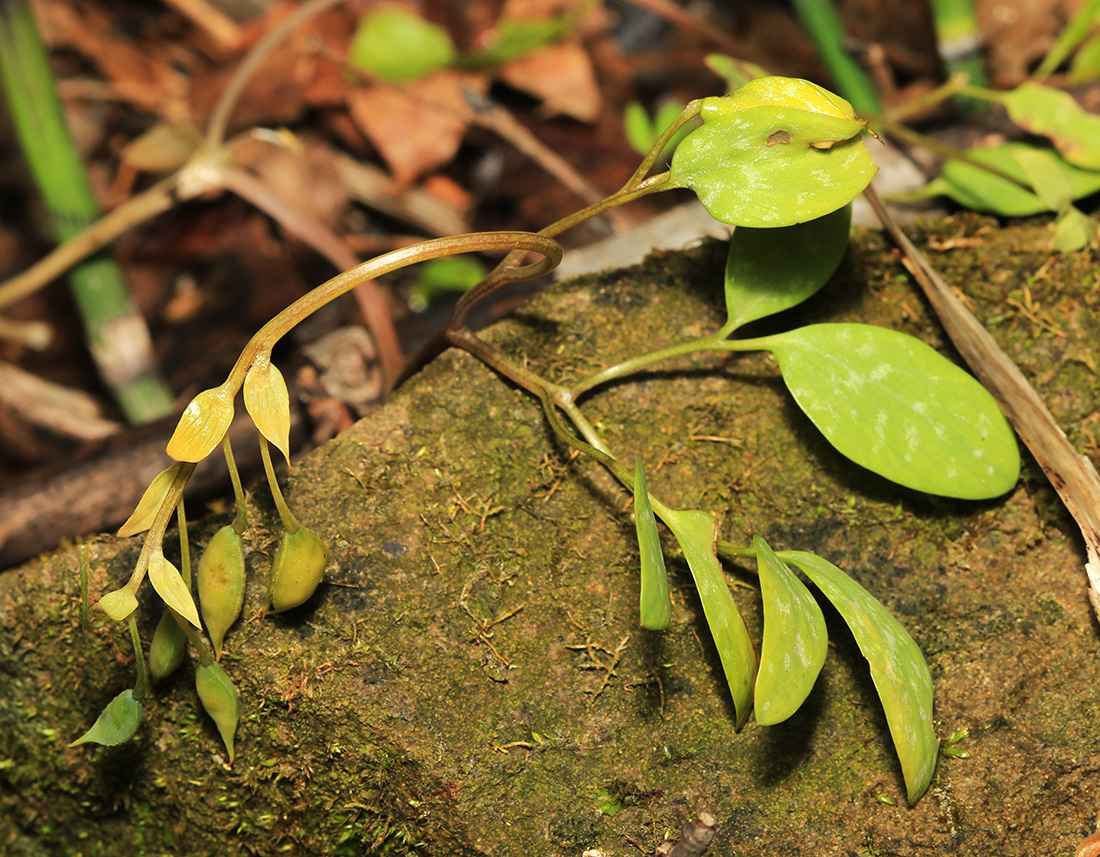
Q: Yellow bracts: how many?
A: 5